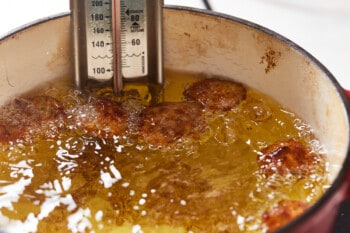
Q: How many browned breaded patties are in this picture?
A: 6